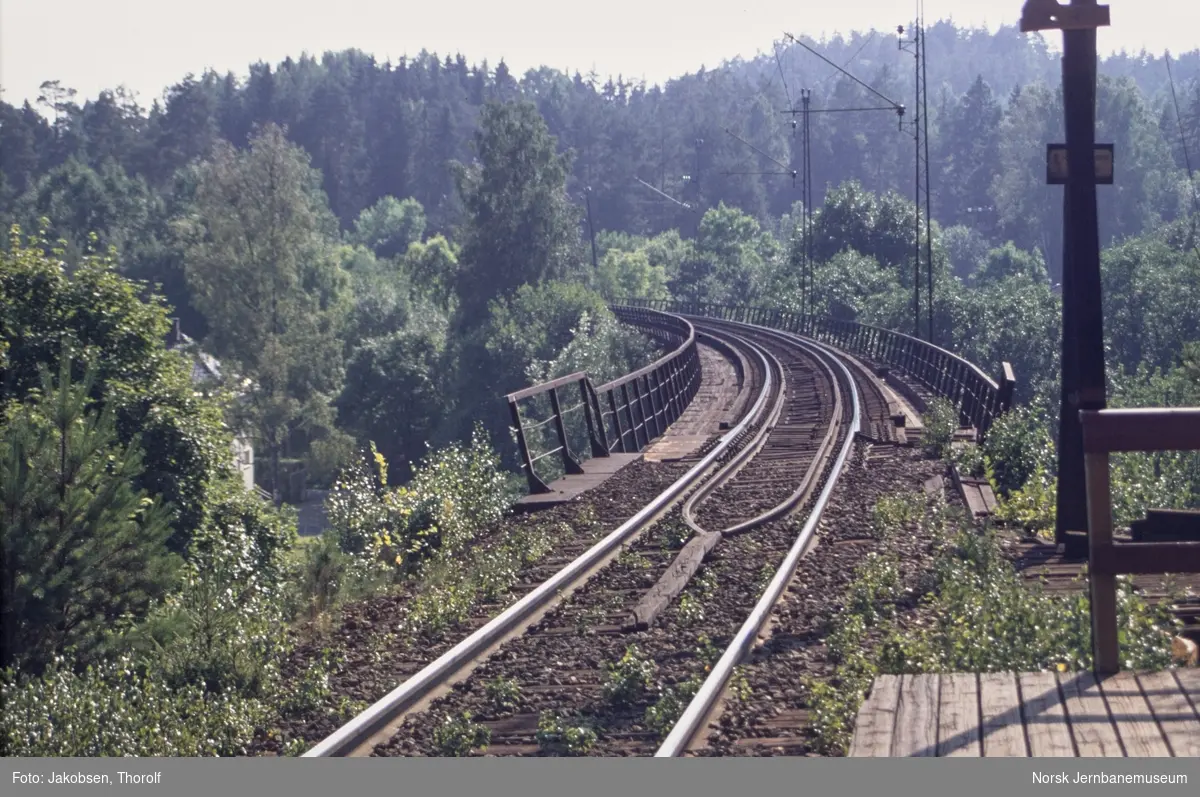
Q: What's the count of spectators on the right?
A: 0